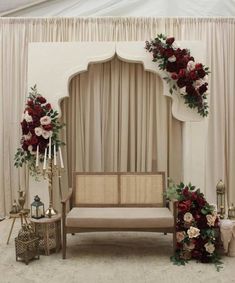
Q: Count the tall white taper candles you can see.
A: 5